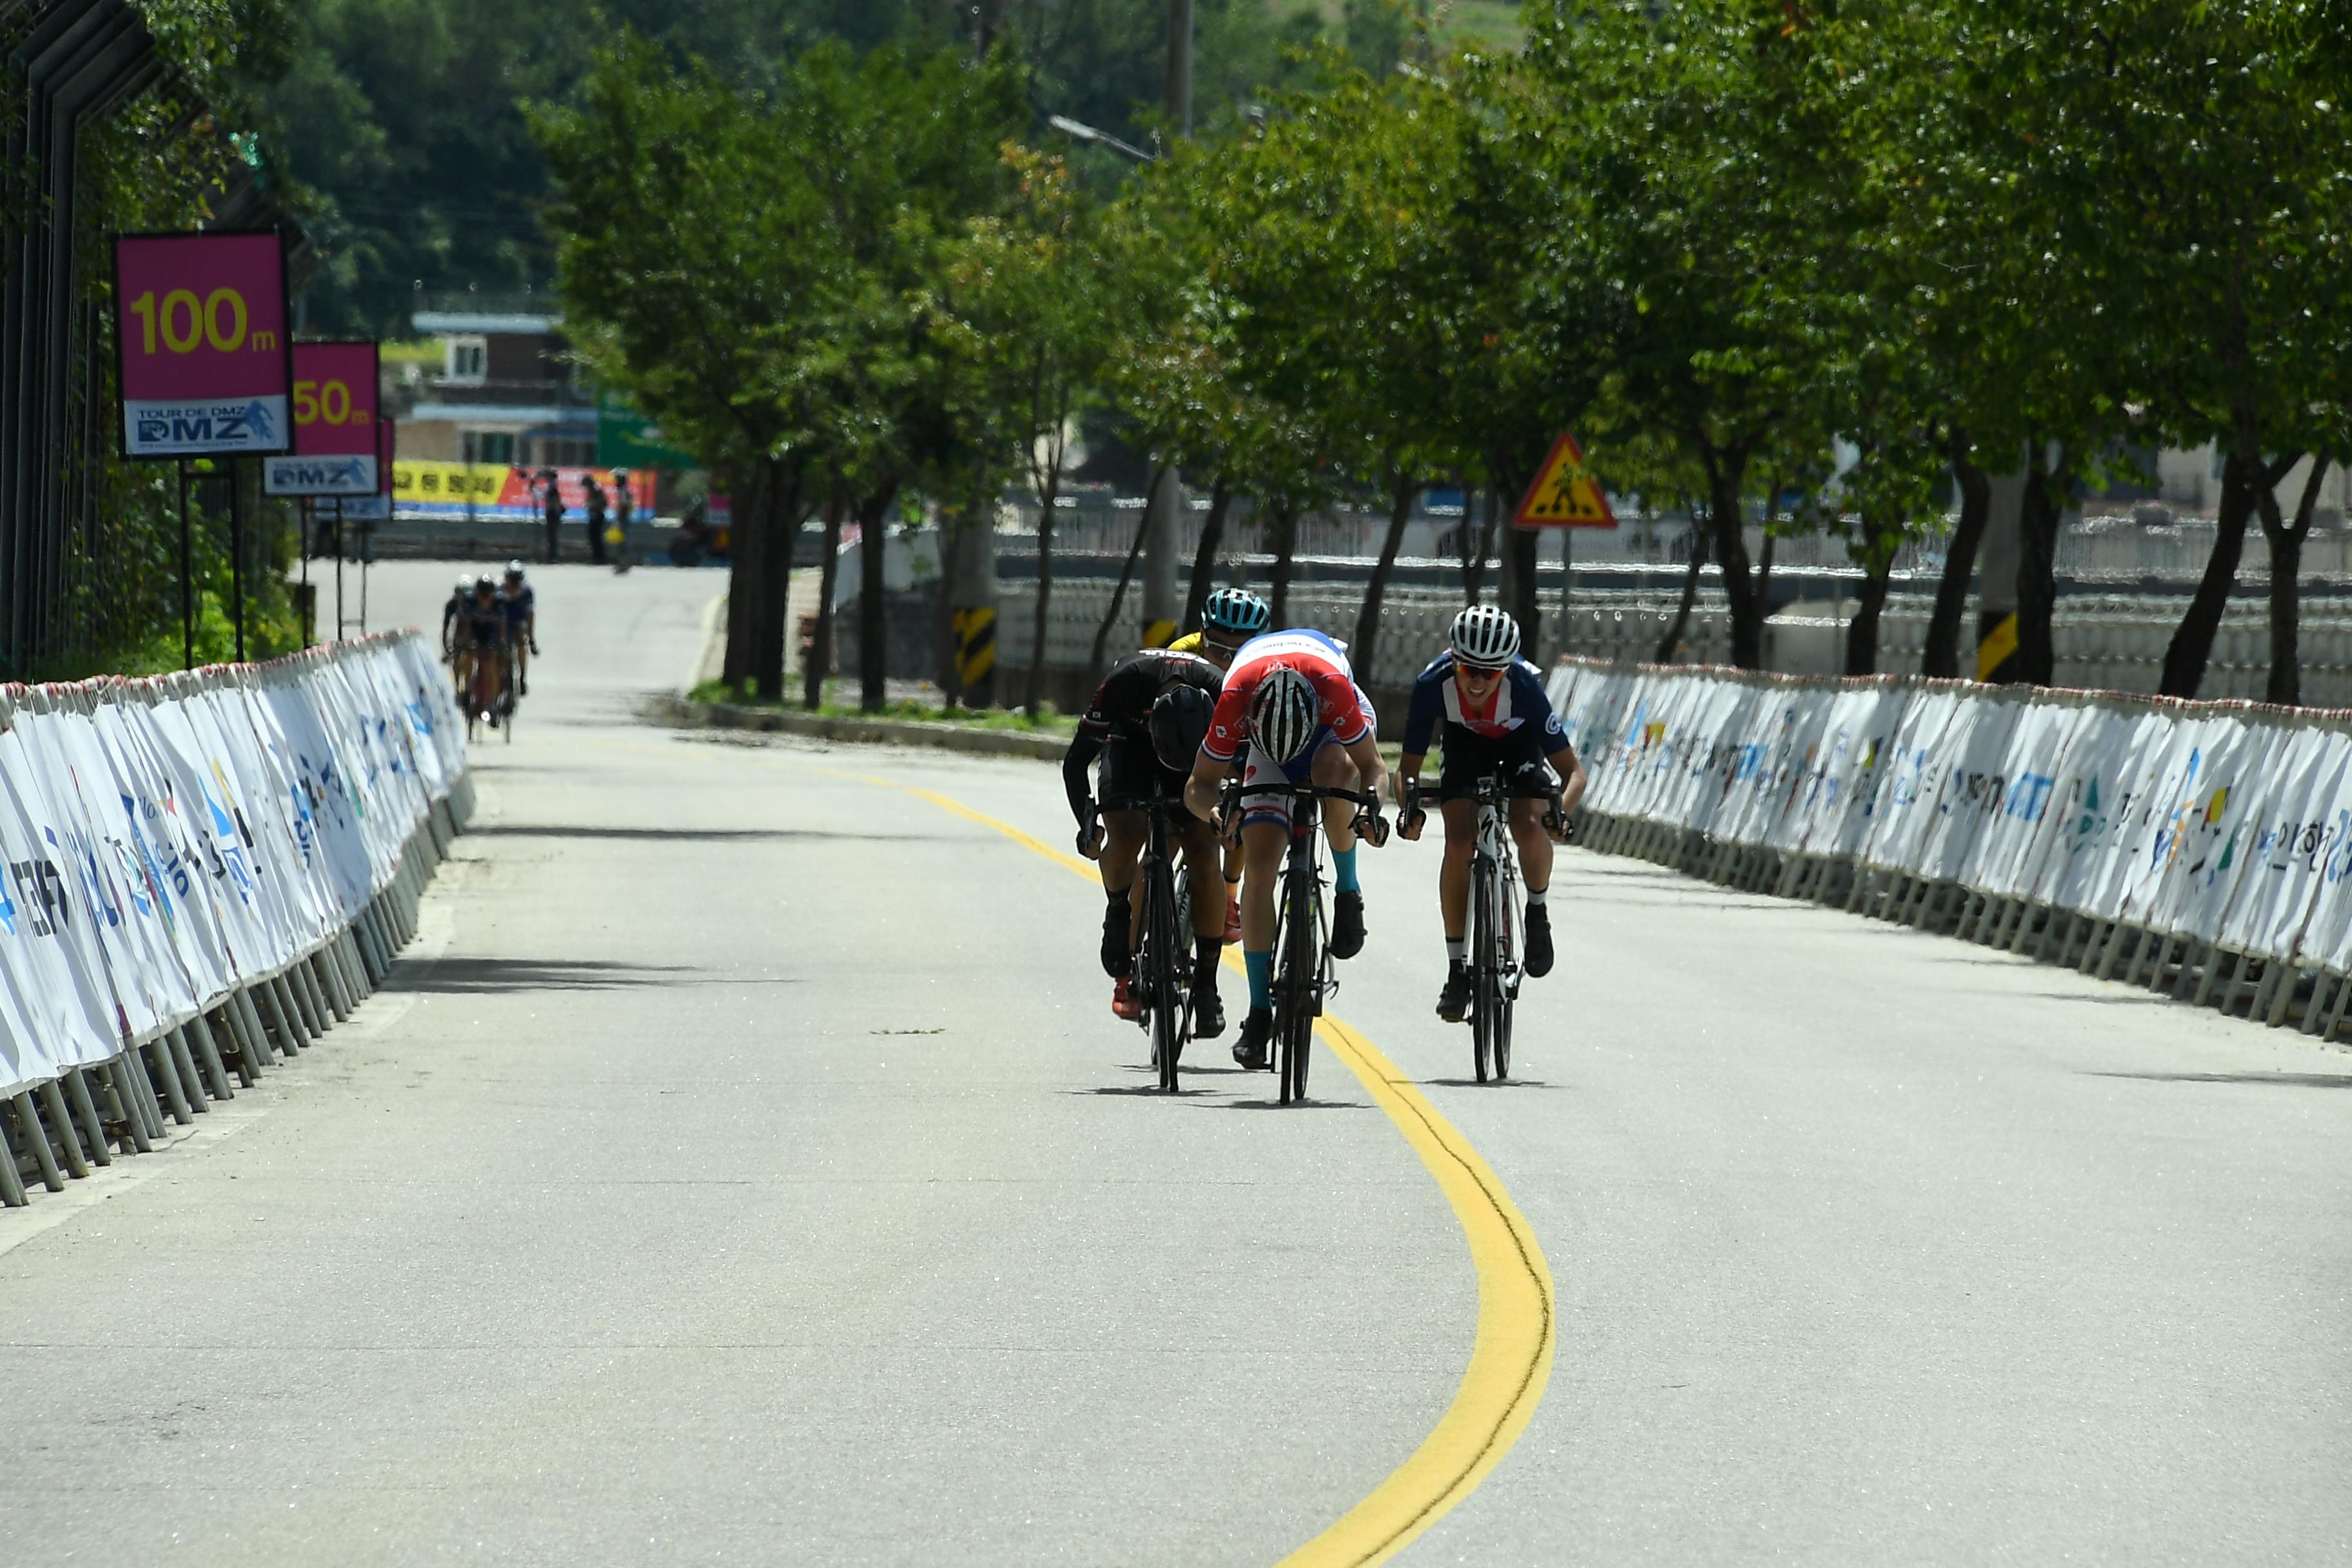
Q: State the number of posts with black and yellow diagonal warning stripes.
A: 3